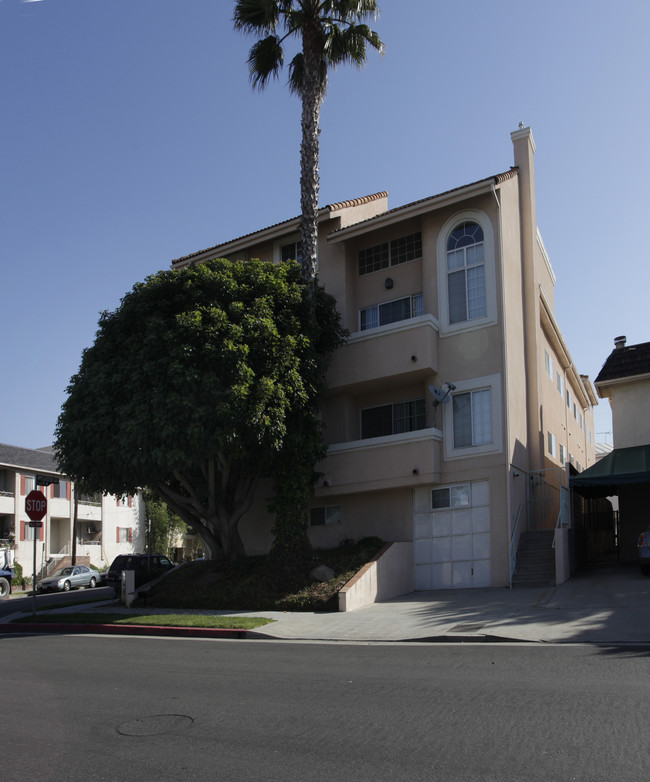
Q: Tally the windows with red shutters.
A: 5